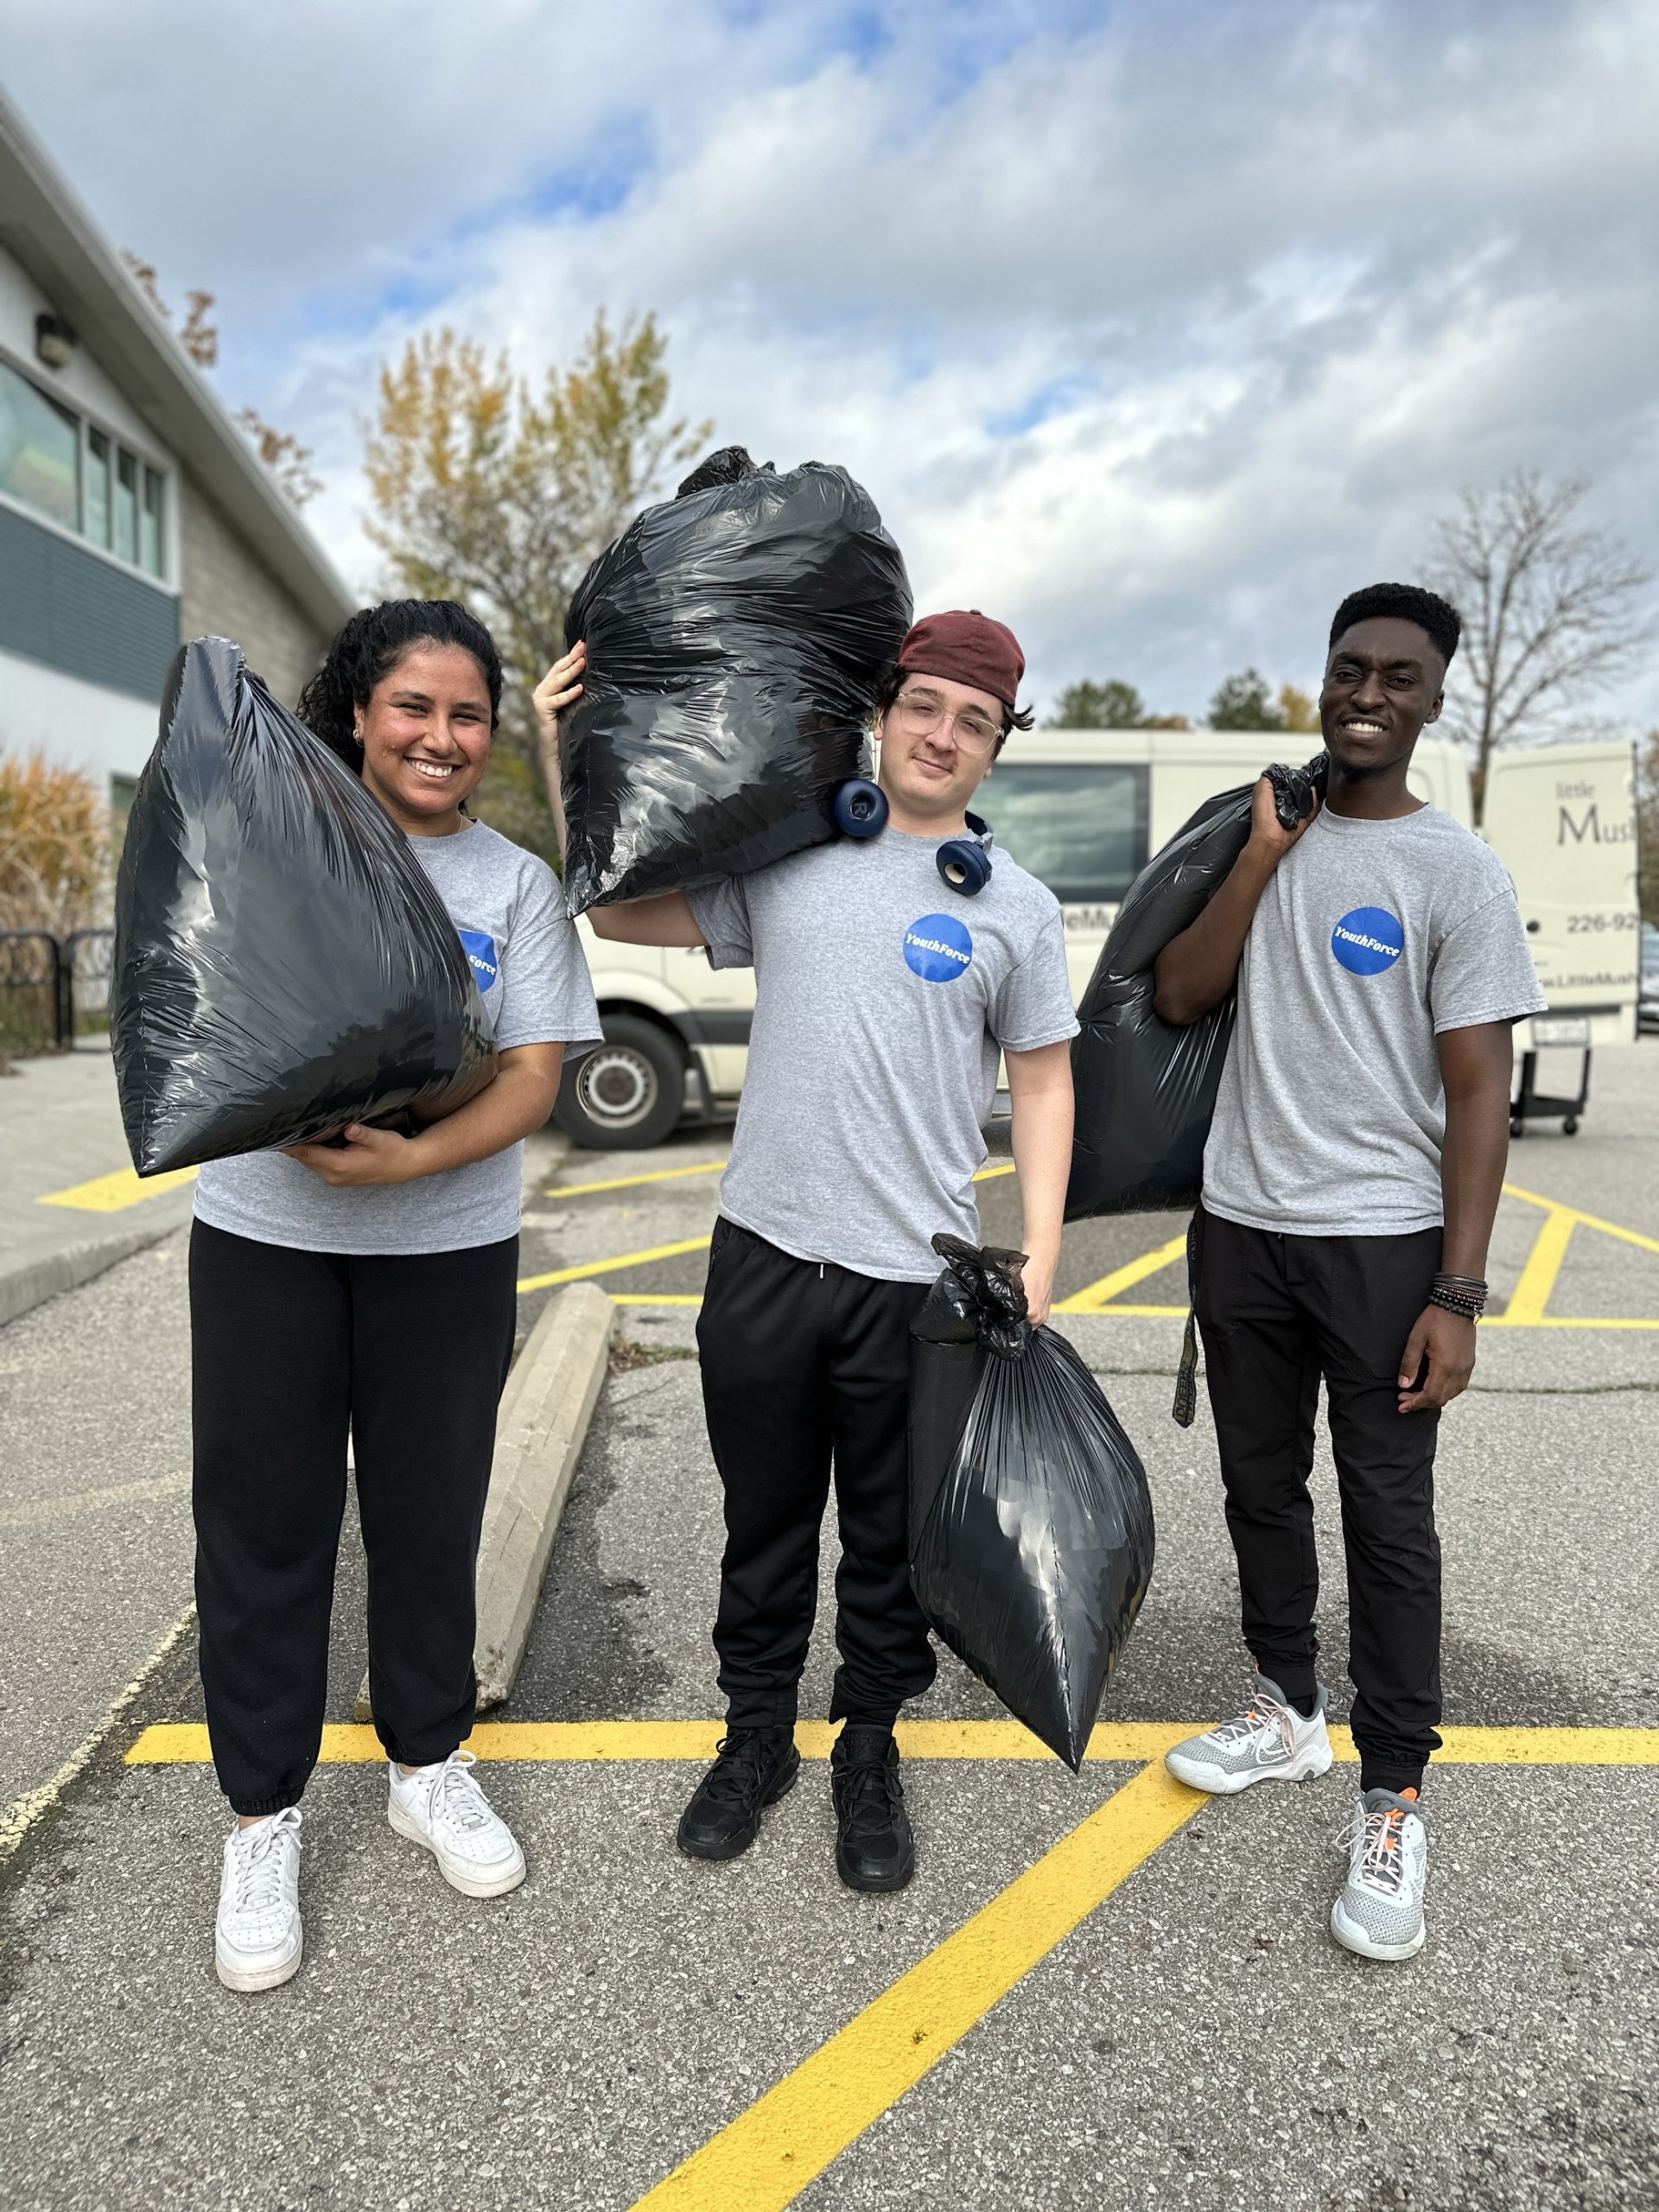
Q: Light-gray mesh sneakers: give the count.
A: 2